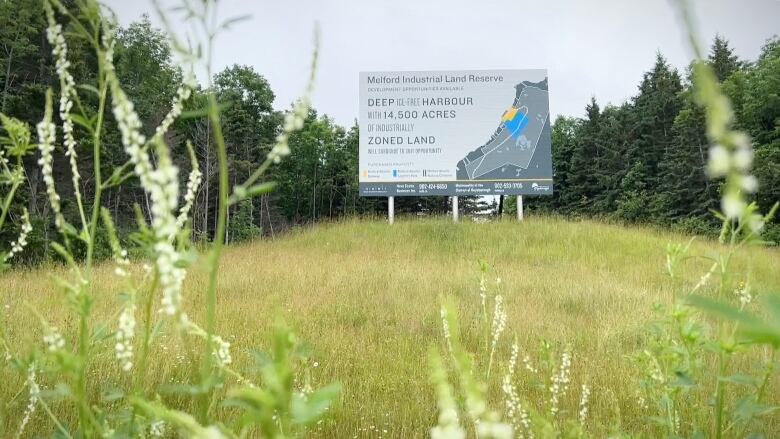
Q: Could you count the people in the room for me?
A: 0